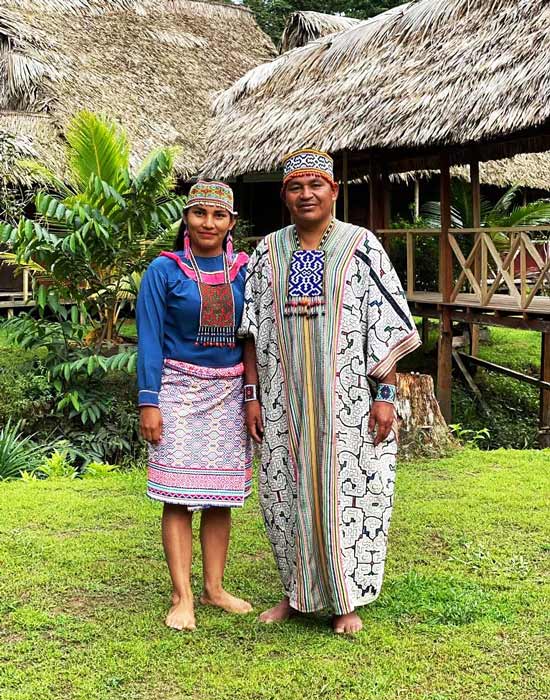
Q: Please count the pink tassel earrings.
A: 2